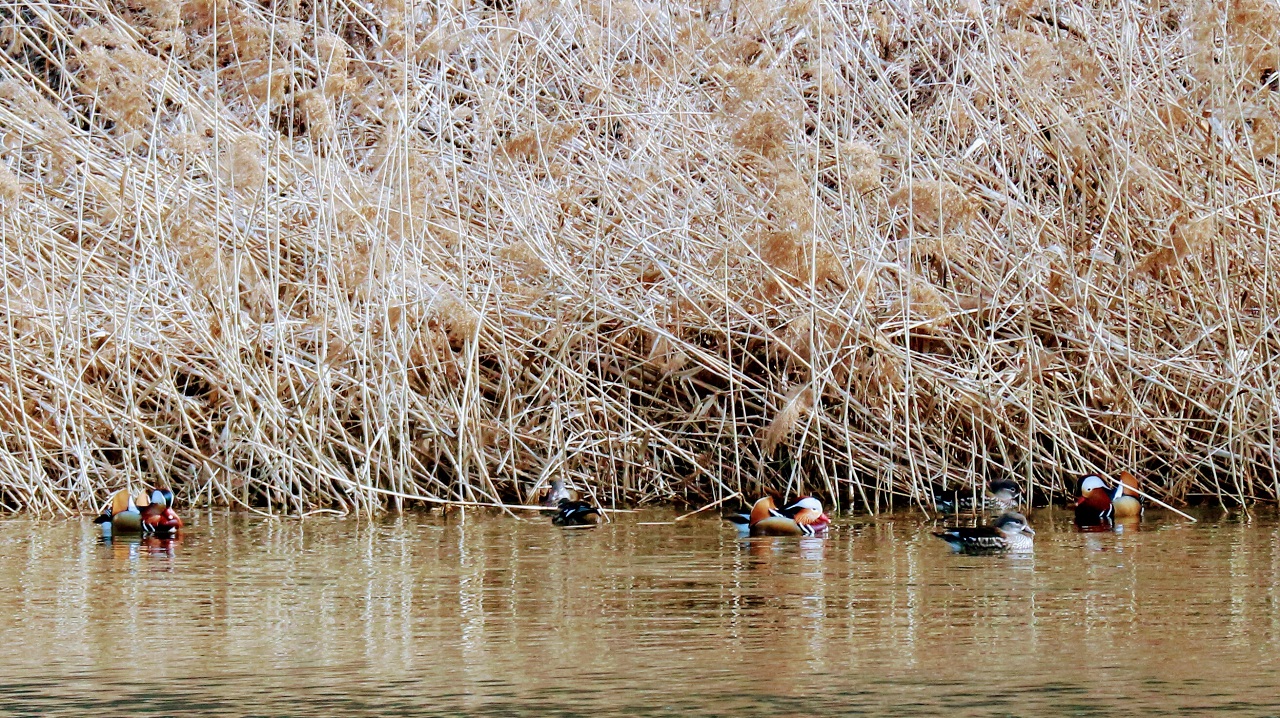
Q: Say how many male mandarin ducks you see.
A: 3